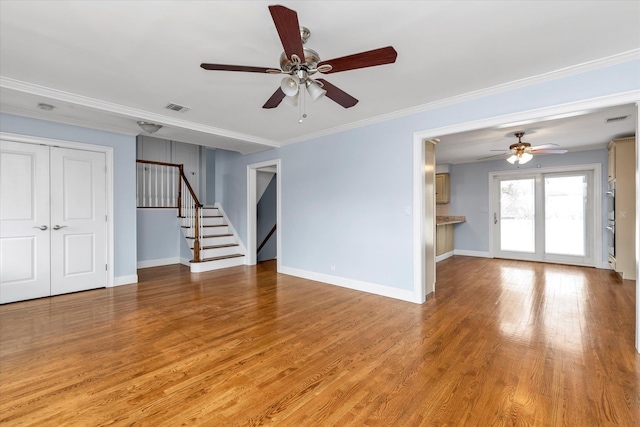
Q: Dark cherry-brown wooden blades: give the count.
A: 5